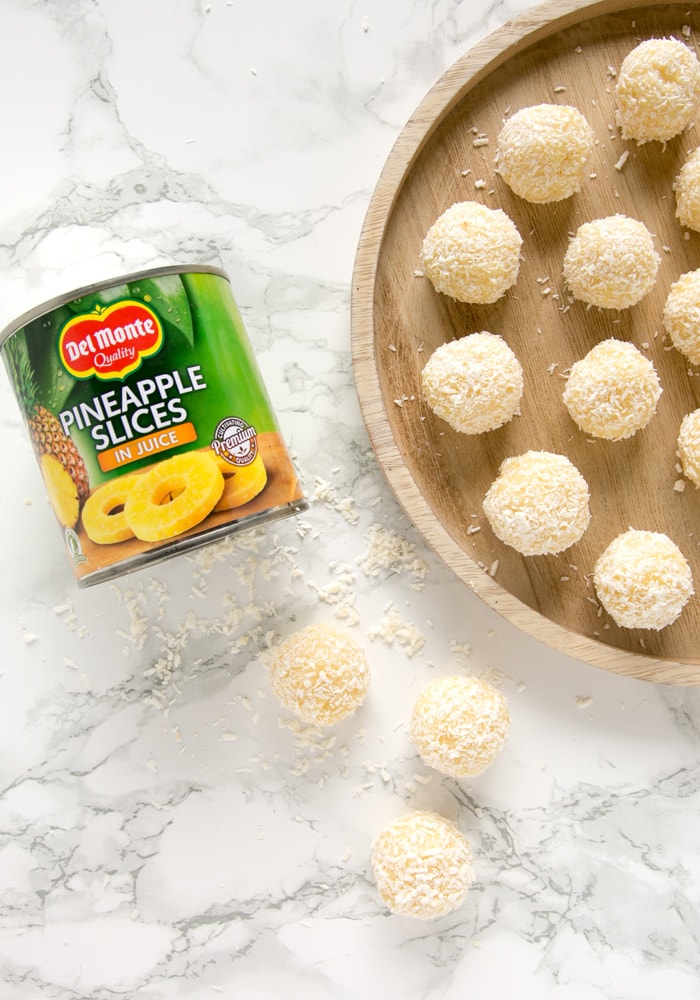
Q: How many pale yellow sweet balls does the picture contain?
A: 14